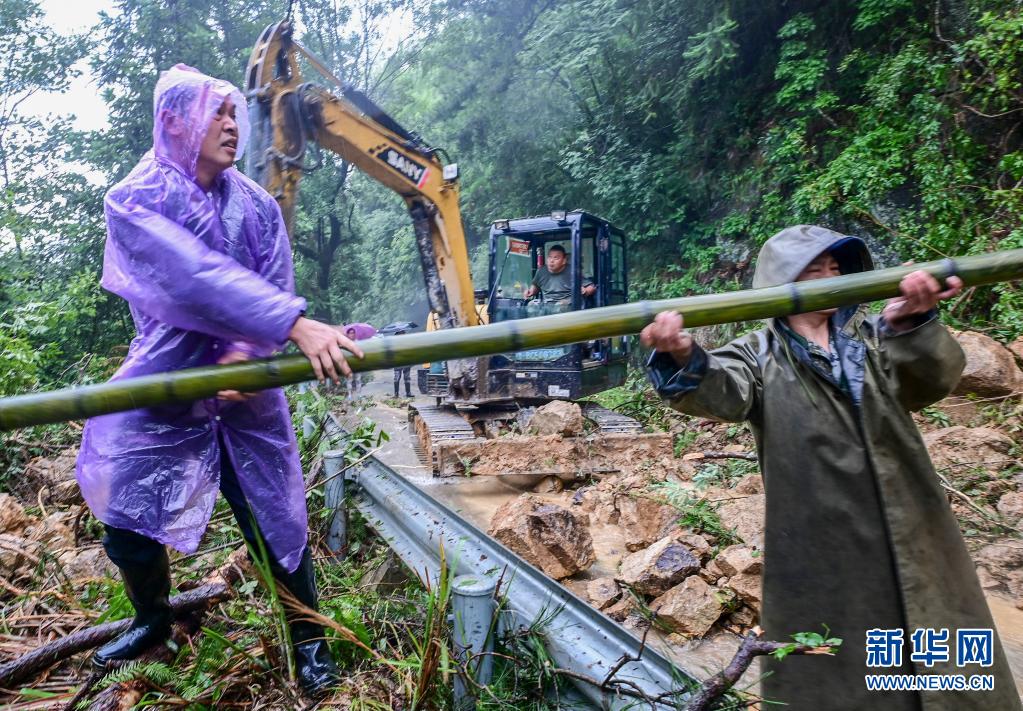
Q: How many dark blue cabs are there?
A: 1